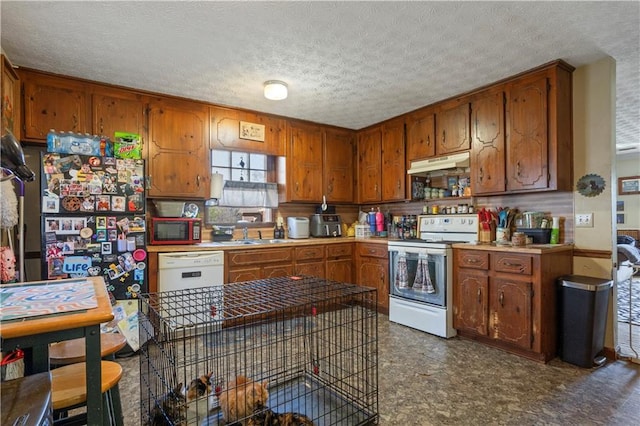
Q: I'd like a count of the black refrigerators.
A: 1